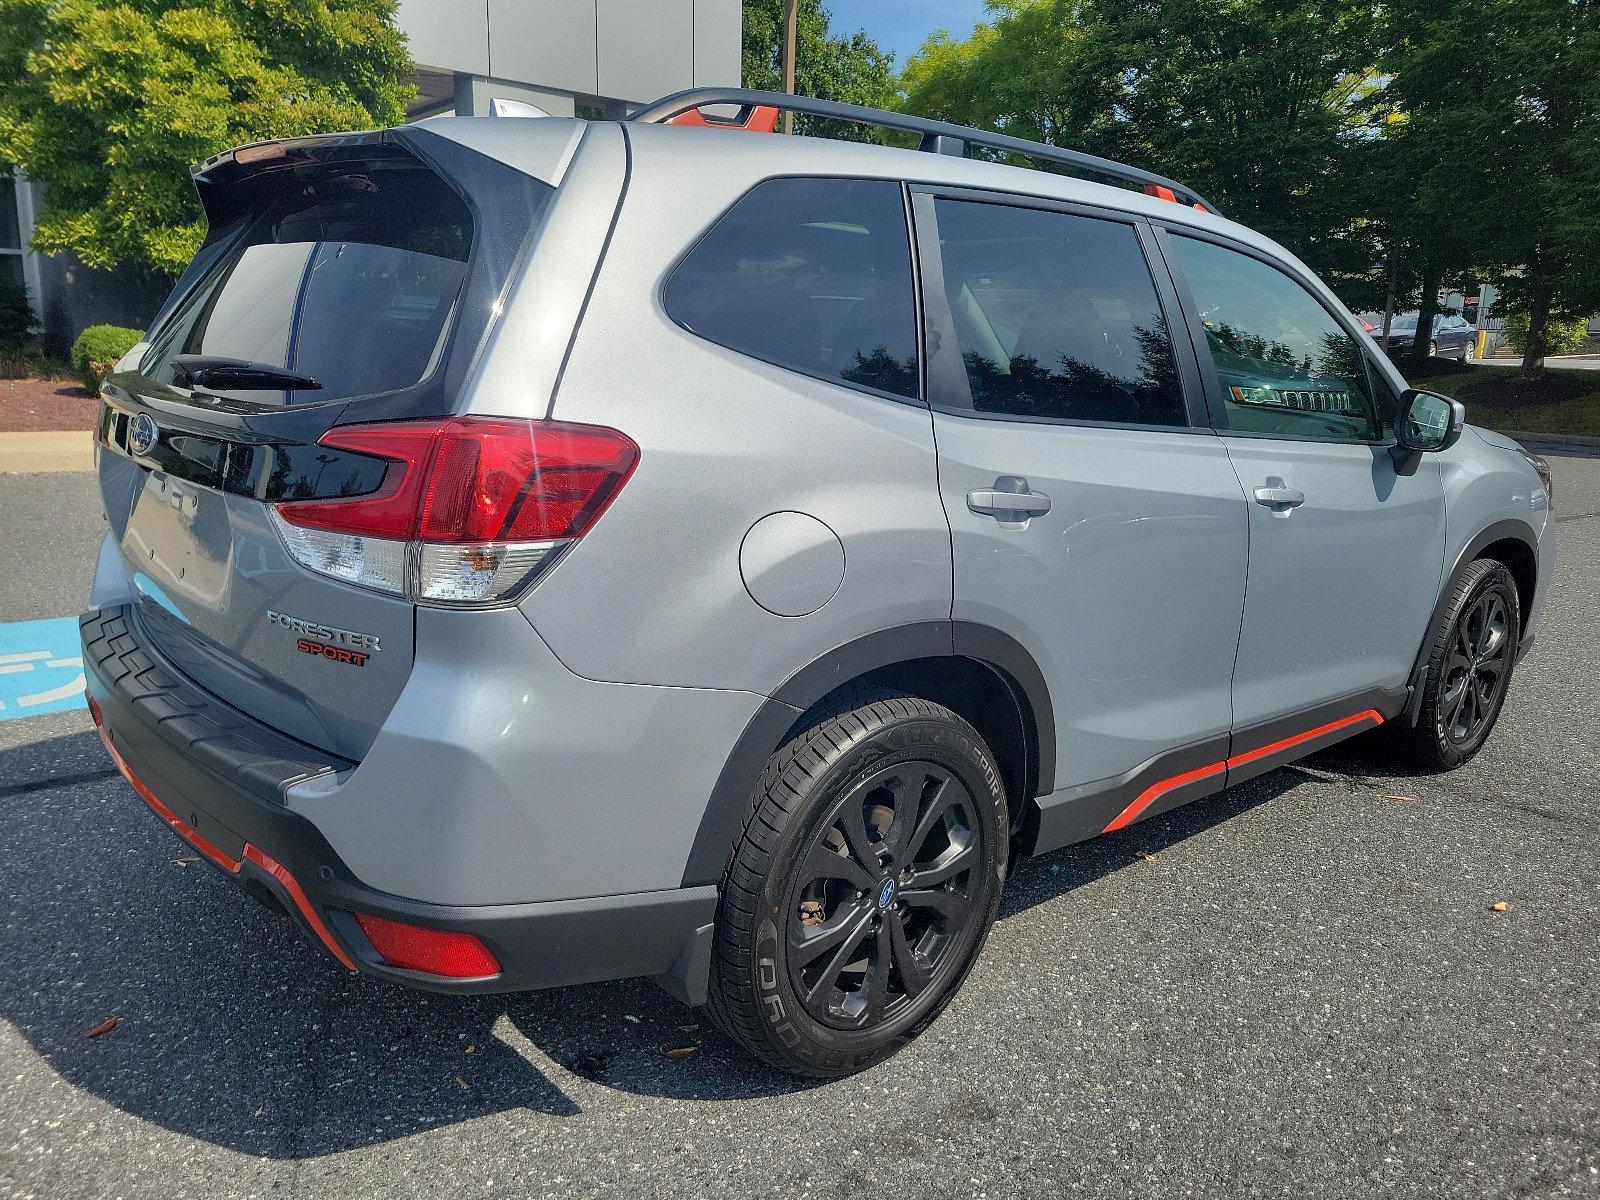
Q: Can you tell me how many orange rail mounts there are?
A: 2